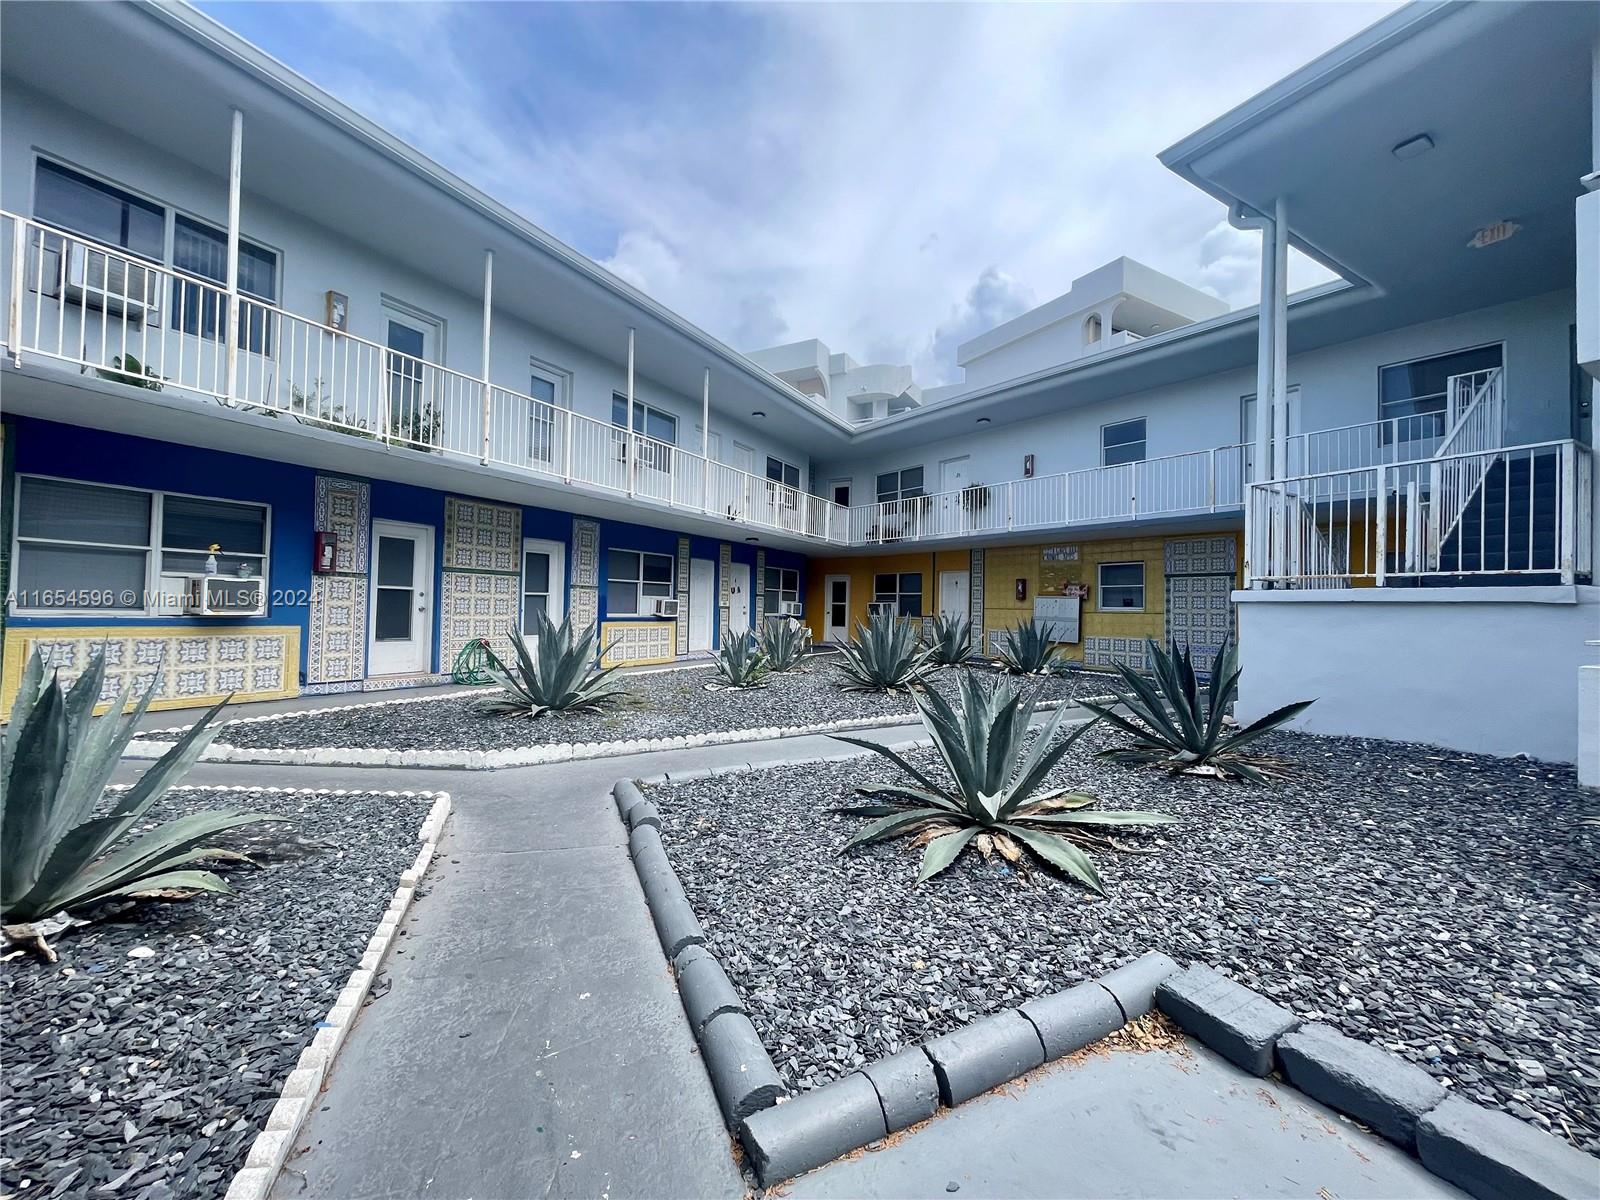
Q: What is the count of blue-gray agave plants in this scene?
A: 9